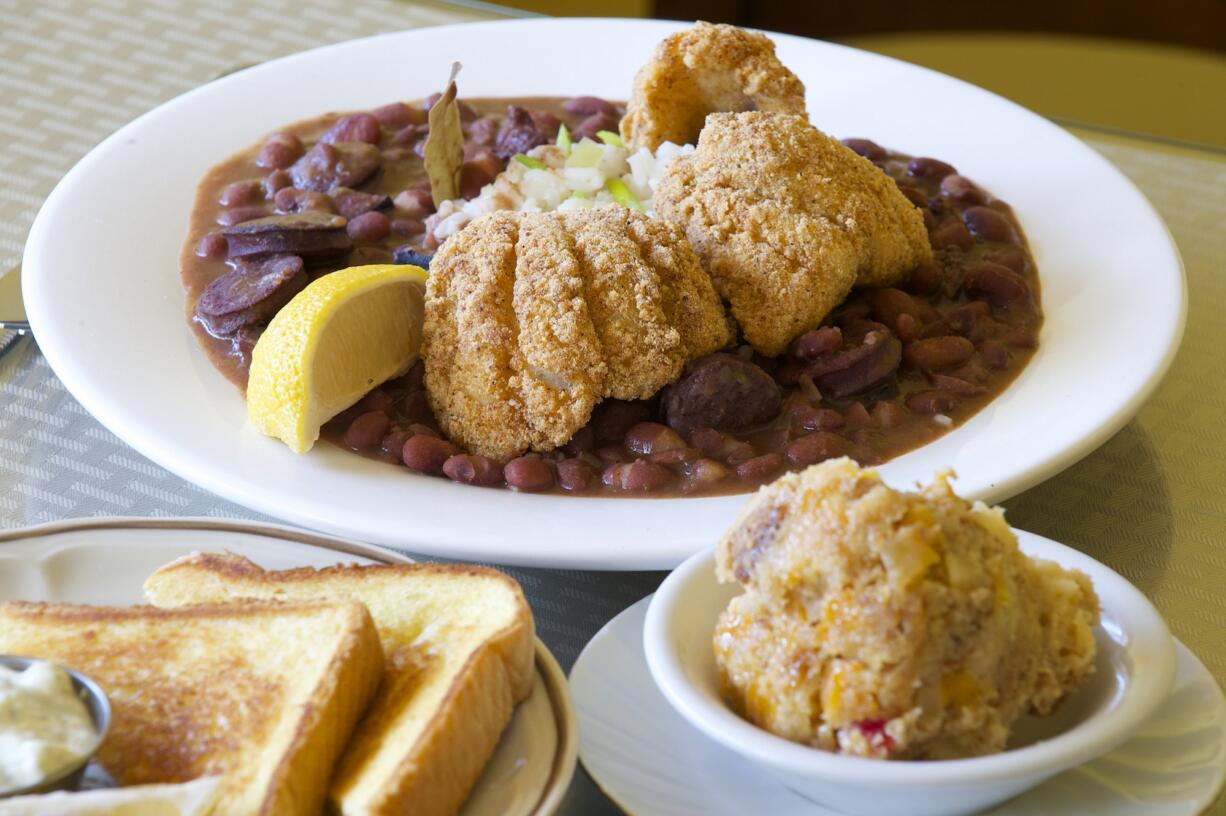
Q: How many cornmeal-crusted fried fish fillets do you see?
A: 3